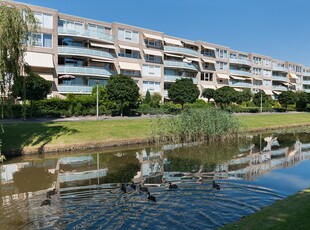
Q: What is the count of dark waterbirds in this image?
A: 8